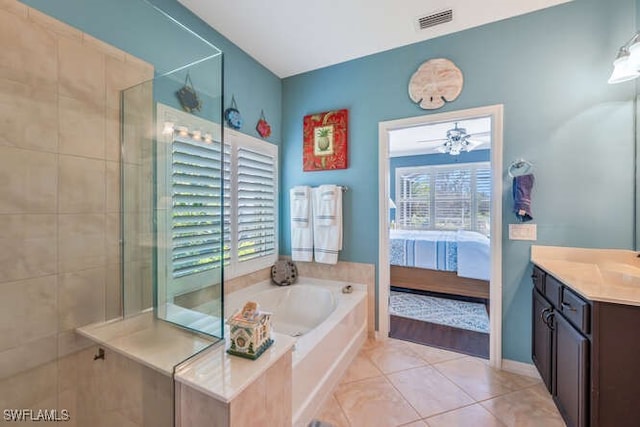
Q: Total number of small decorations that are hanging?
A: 3